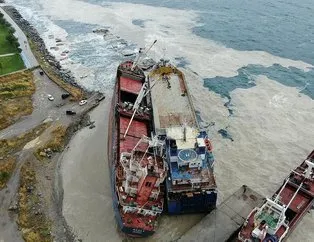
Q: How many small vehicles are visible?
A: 5